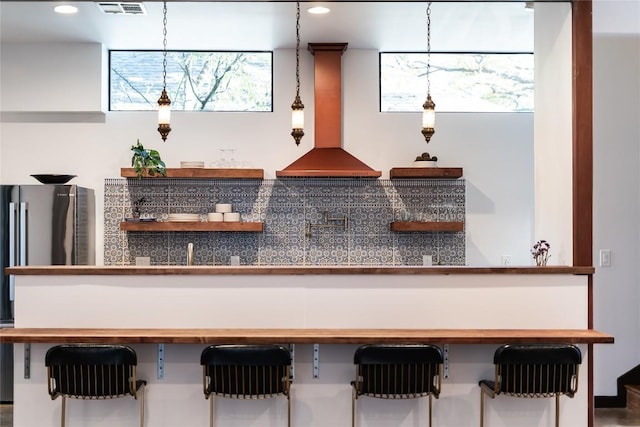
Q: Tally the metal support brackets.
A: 5